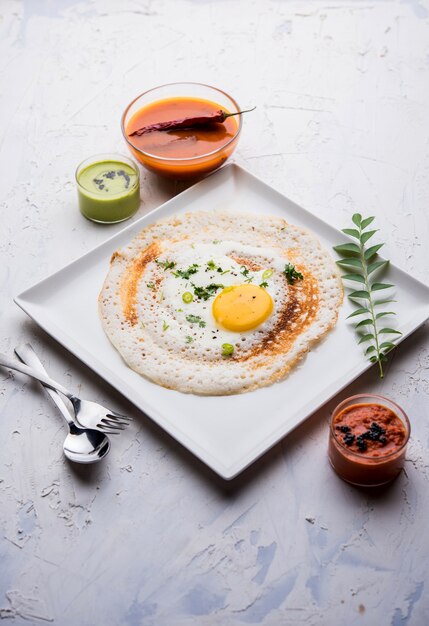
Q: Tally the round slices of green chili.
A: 3